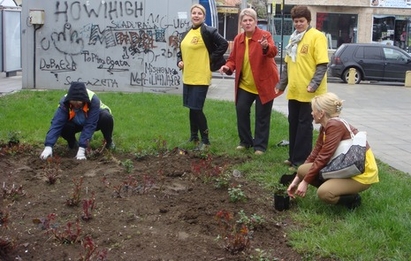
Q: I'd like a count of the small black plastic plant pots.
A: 2